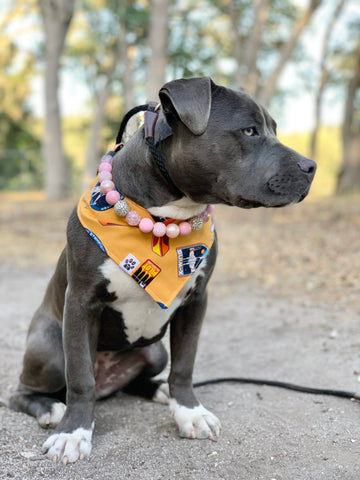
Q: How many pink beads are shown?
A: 12